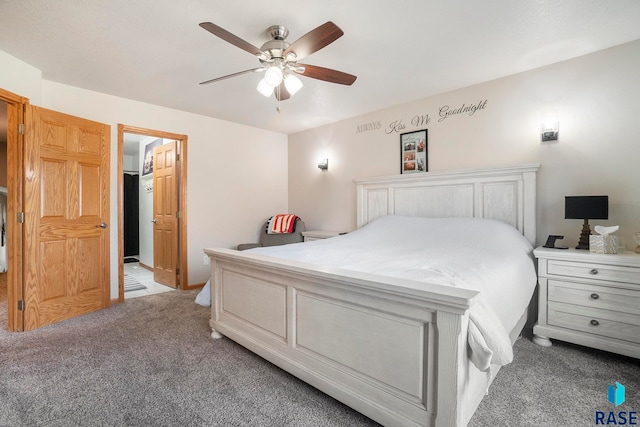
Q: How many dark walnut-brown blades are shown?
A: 5